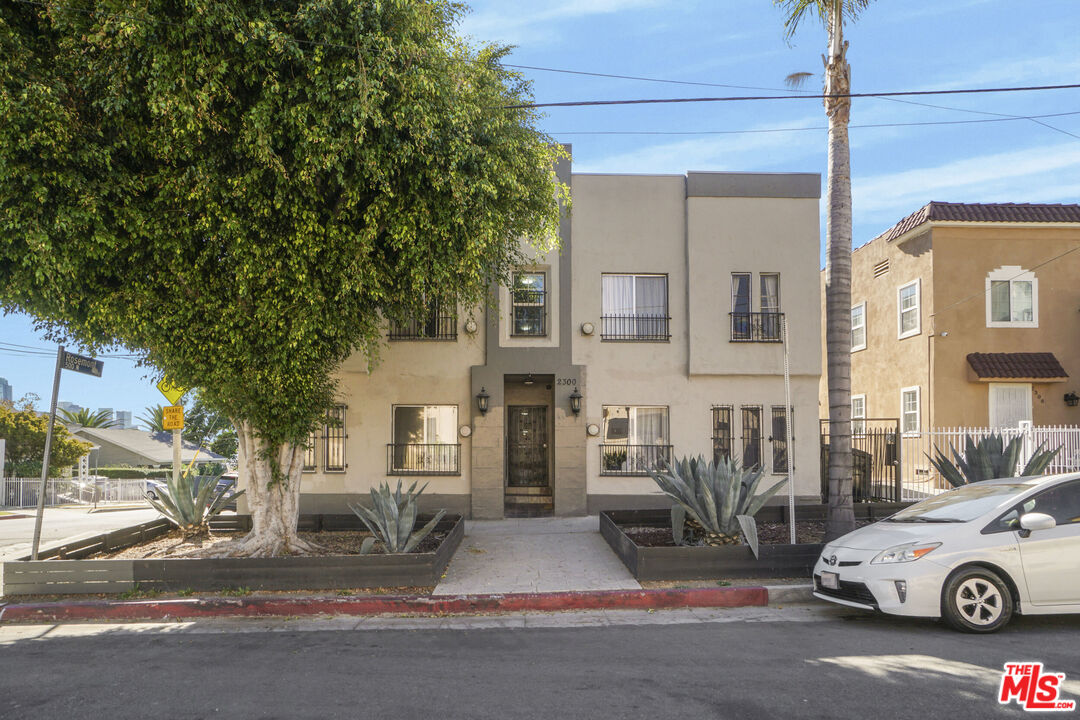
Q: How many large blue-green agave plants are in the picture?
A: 4